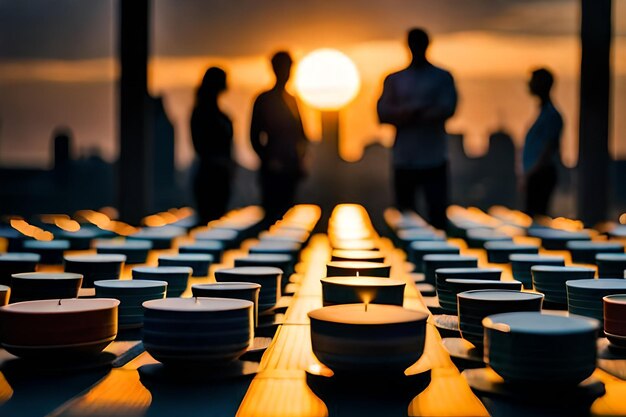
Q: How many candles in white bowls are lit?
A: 0